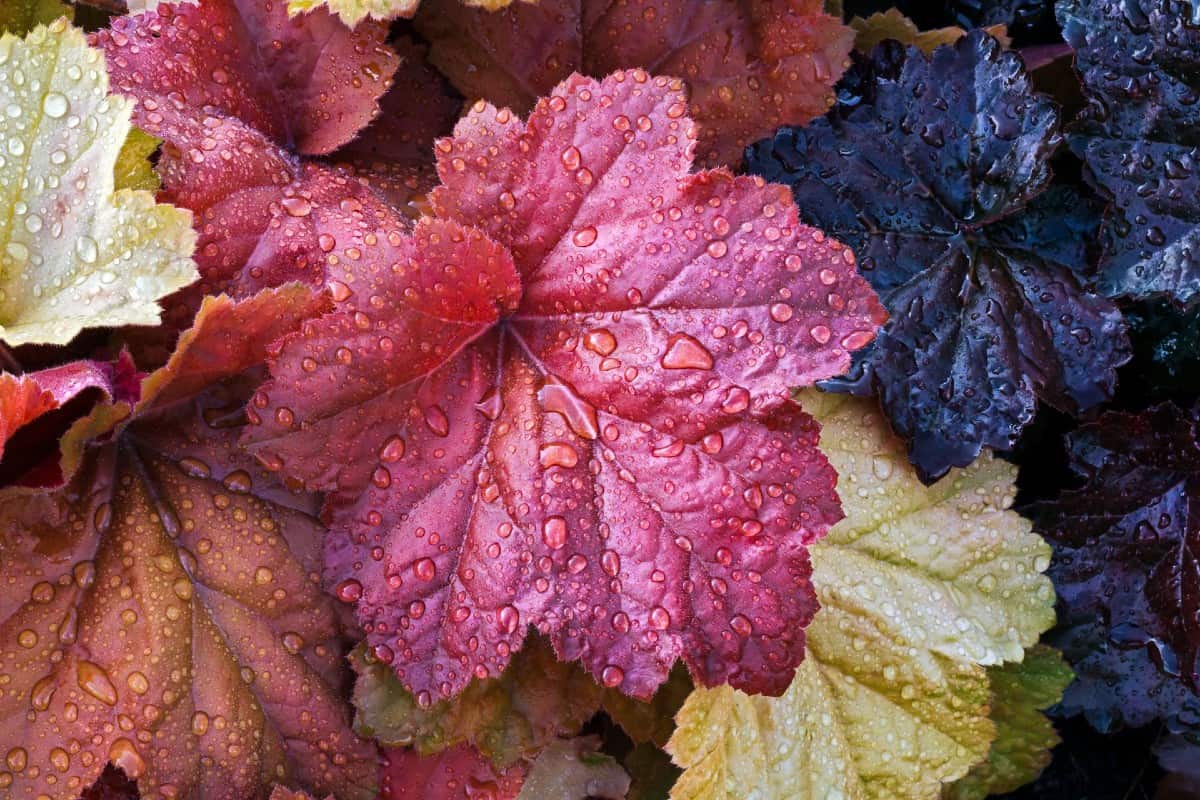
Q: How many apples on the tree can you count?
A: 0